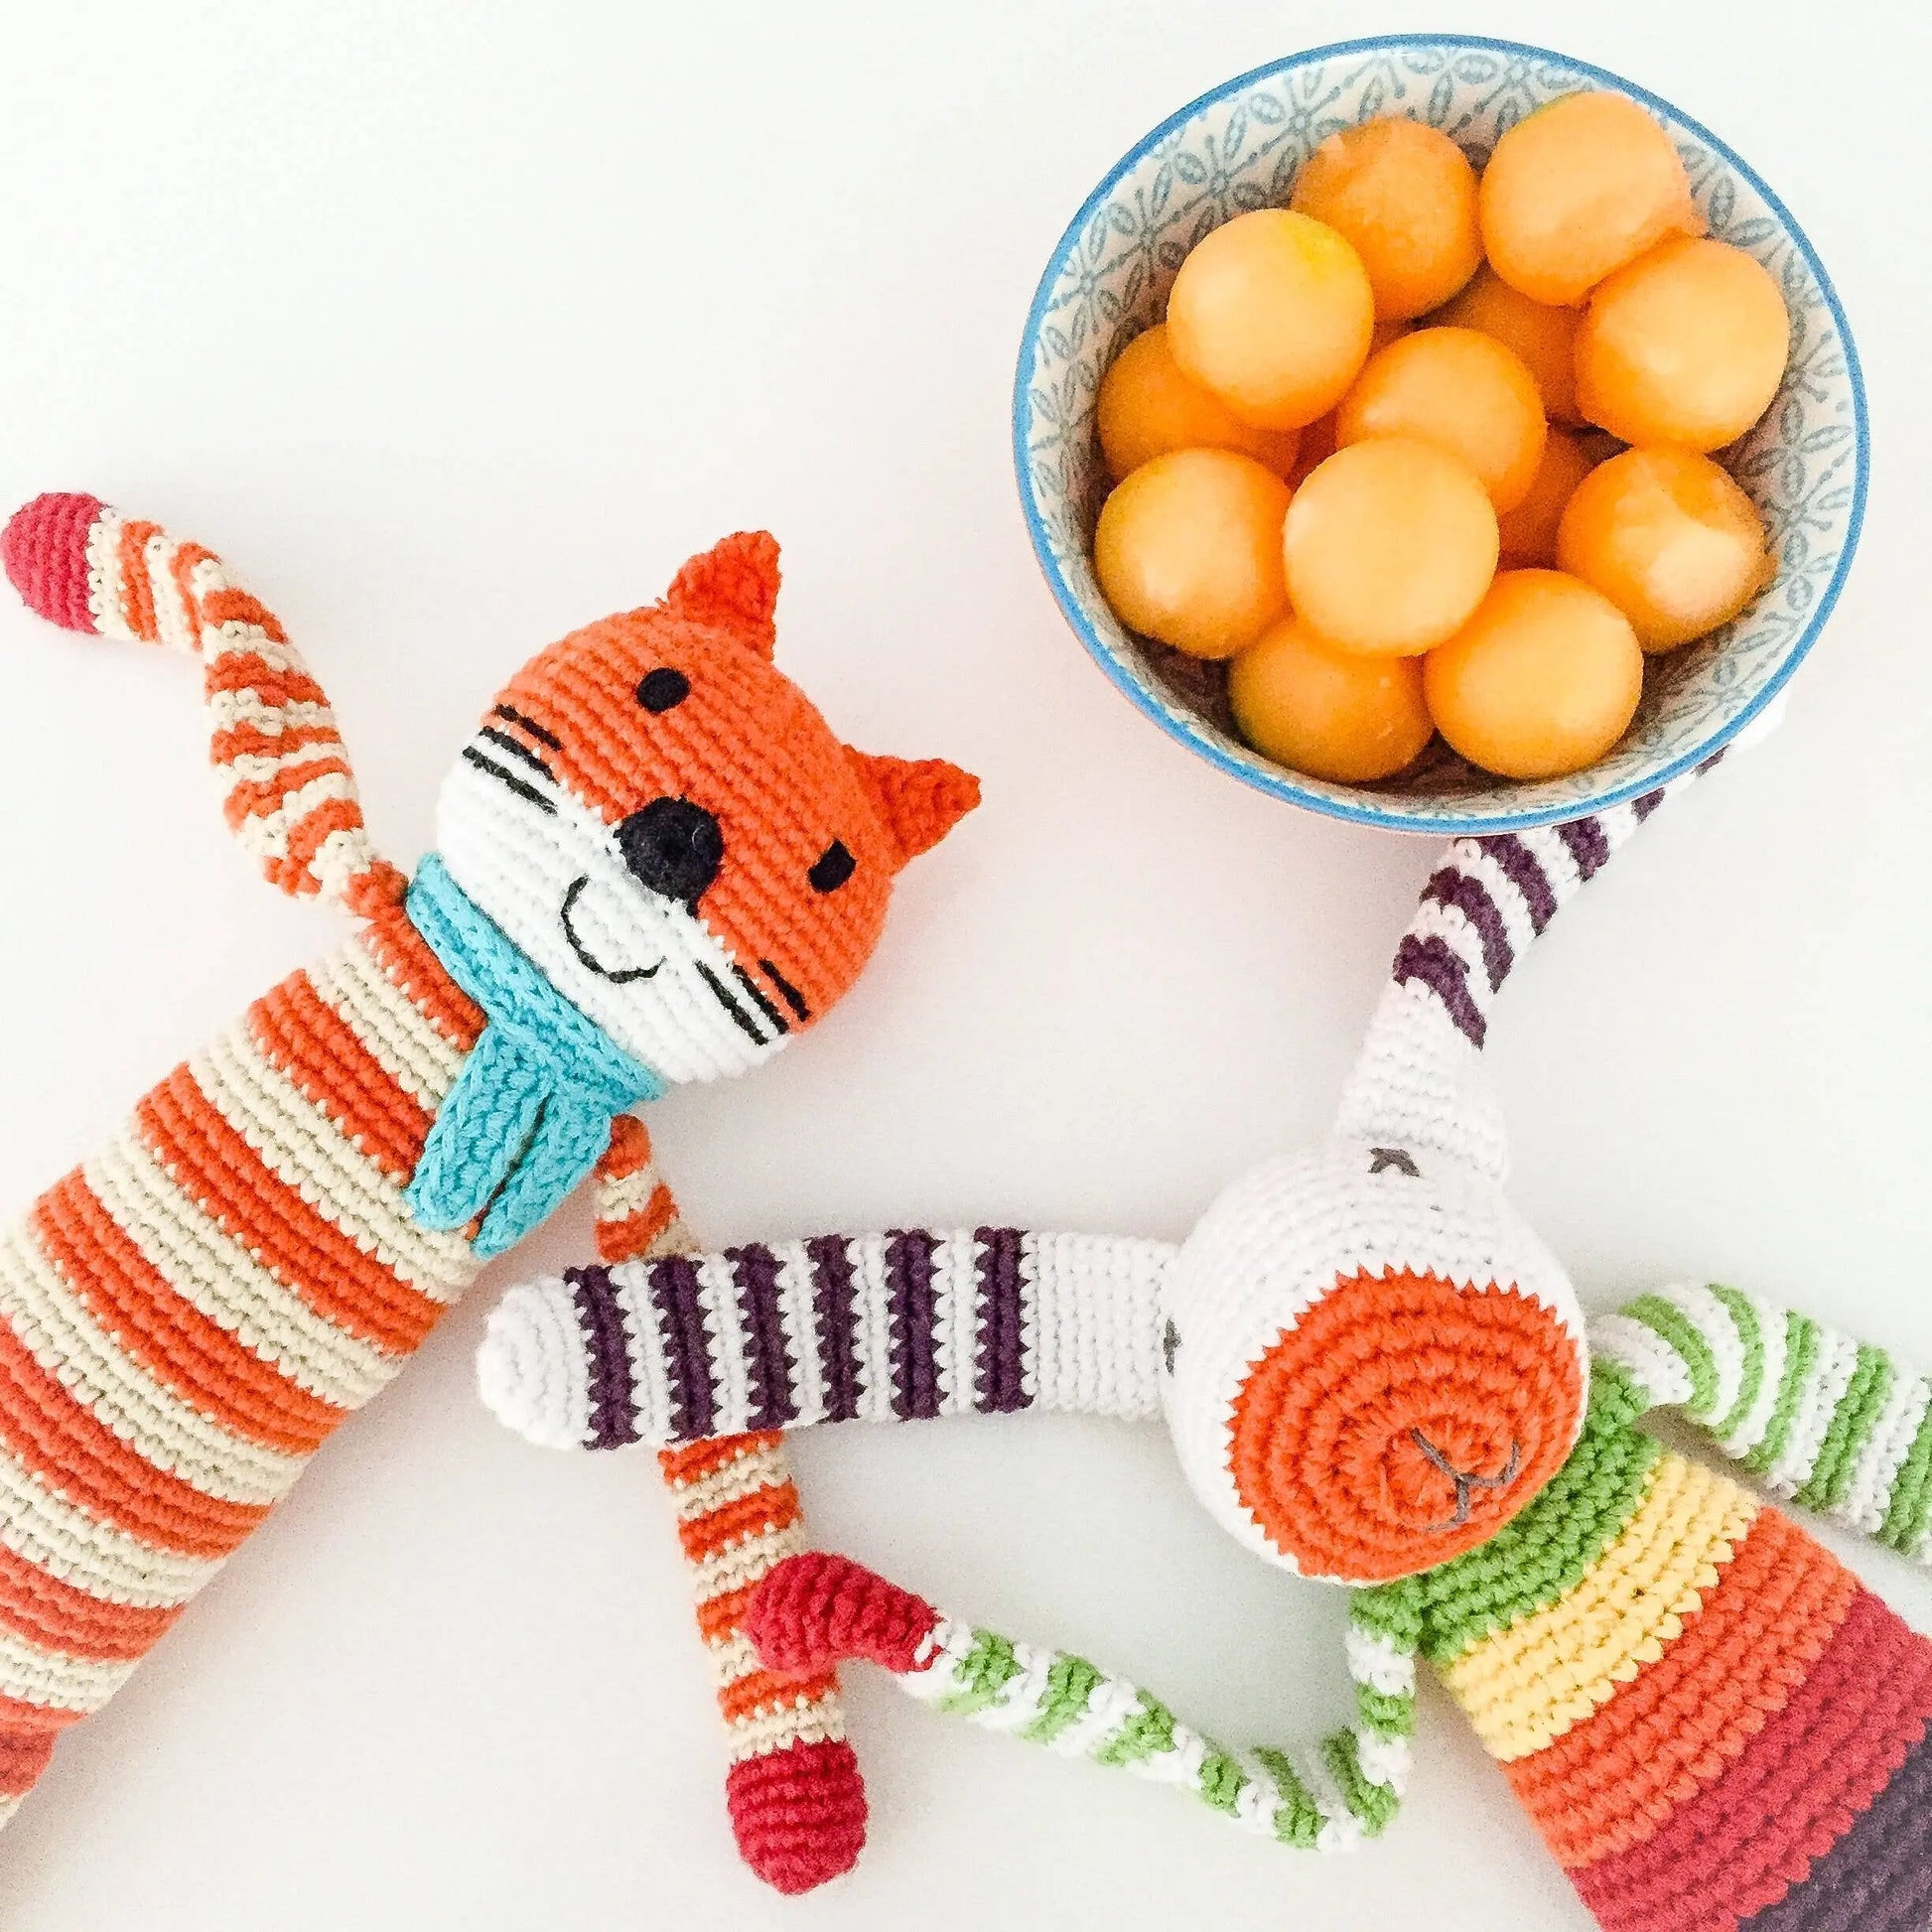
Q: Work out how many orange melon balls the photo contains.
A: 13